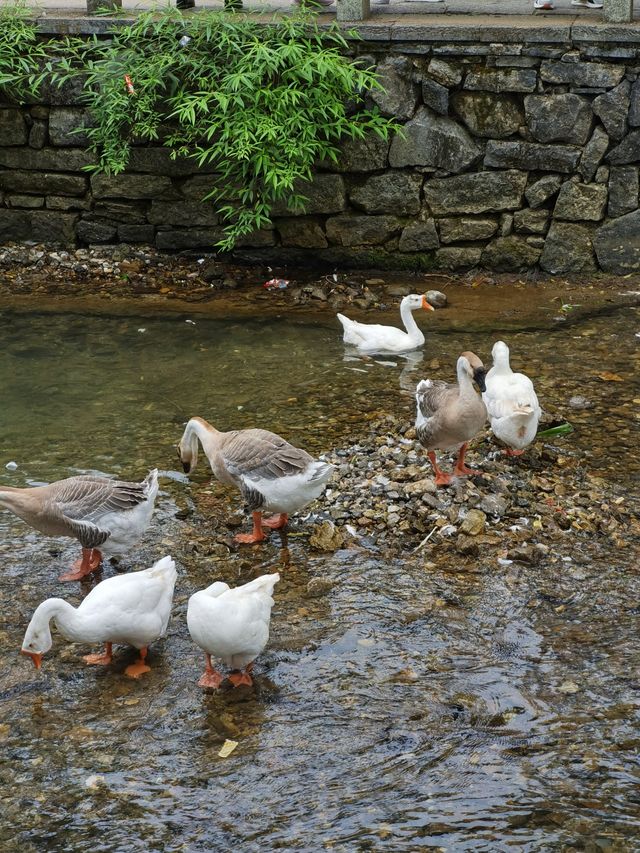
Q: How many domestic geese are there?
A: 7